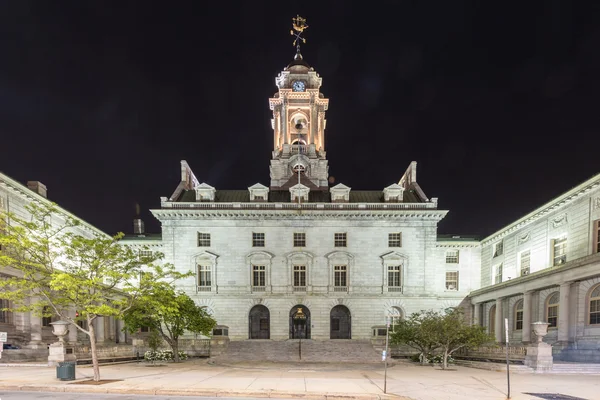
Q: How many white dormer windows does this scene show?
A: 5